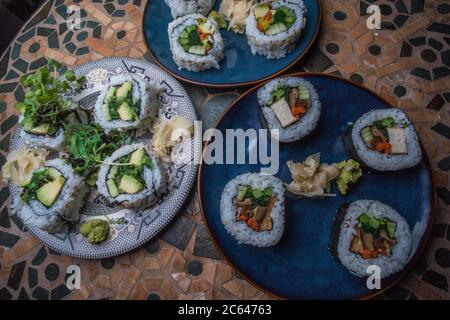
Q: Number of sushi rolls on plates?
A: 11